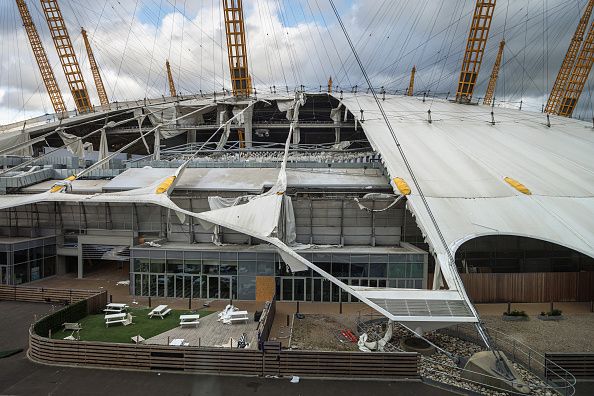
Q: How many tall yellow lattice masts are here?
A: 11